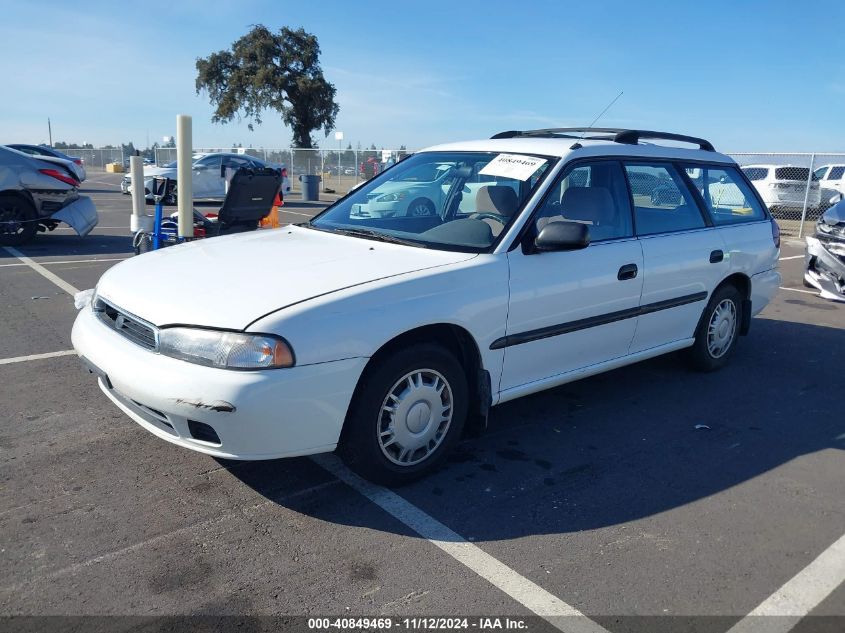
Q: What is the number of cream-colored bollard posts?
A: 2